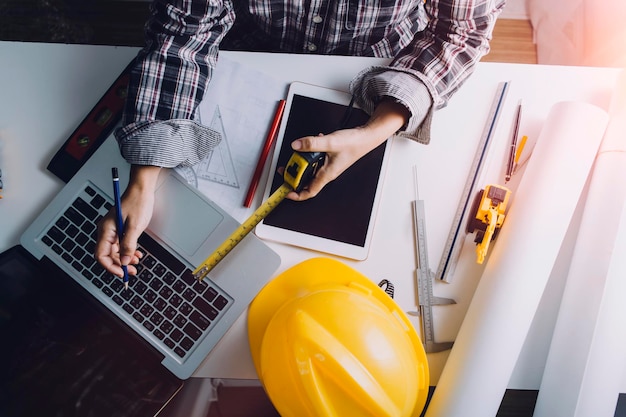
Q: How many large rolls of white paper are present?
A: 2